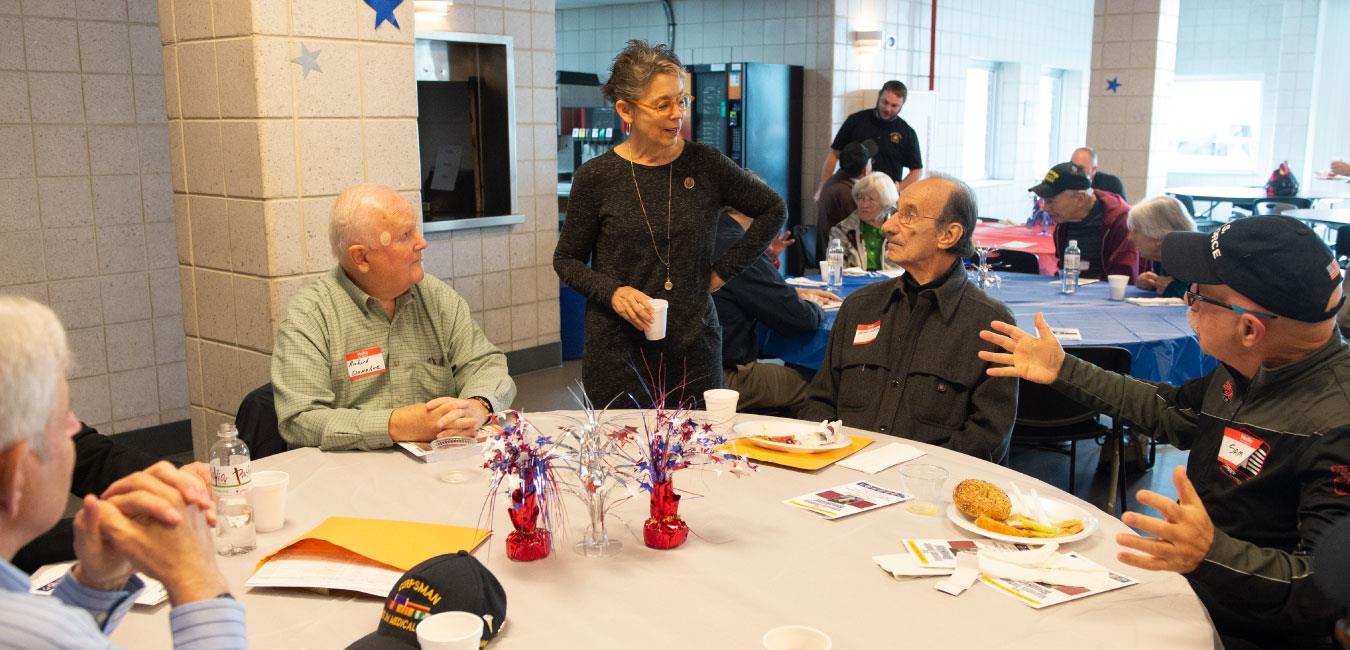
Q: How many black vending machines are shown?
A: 1